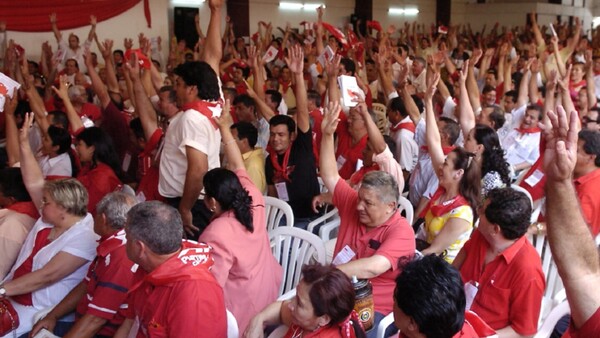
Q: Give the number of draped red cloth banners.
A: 1